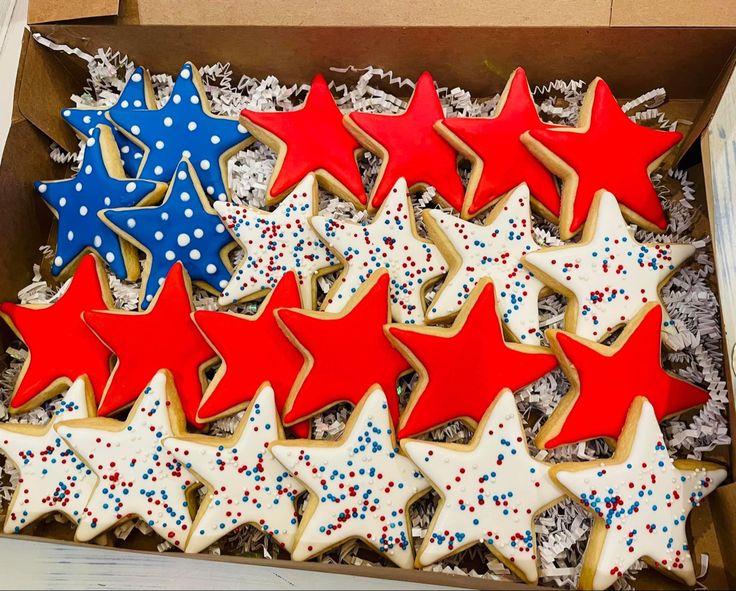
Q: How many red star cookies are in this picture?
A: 10